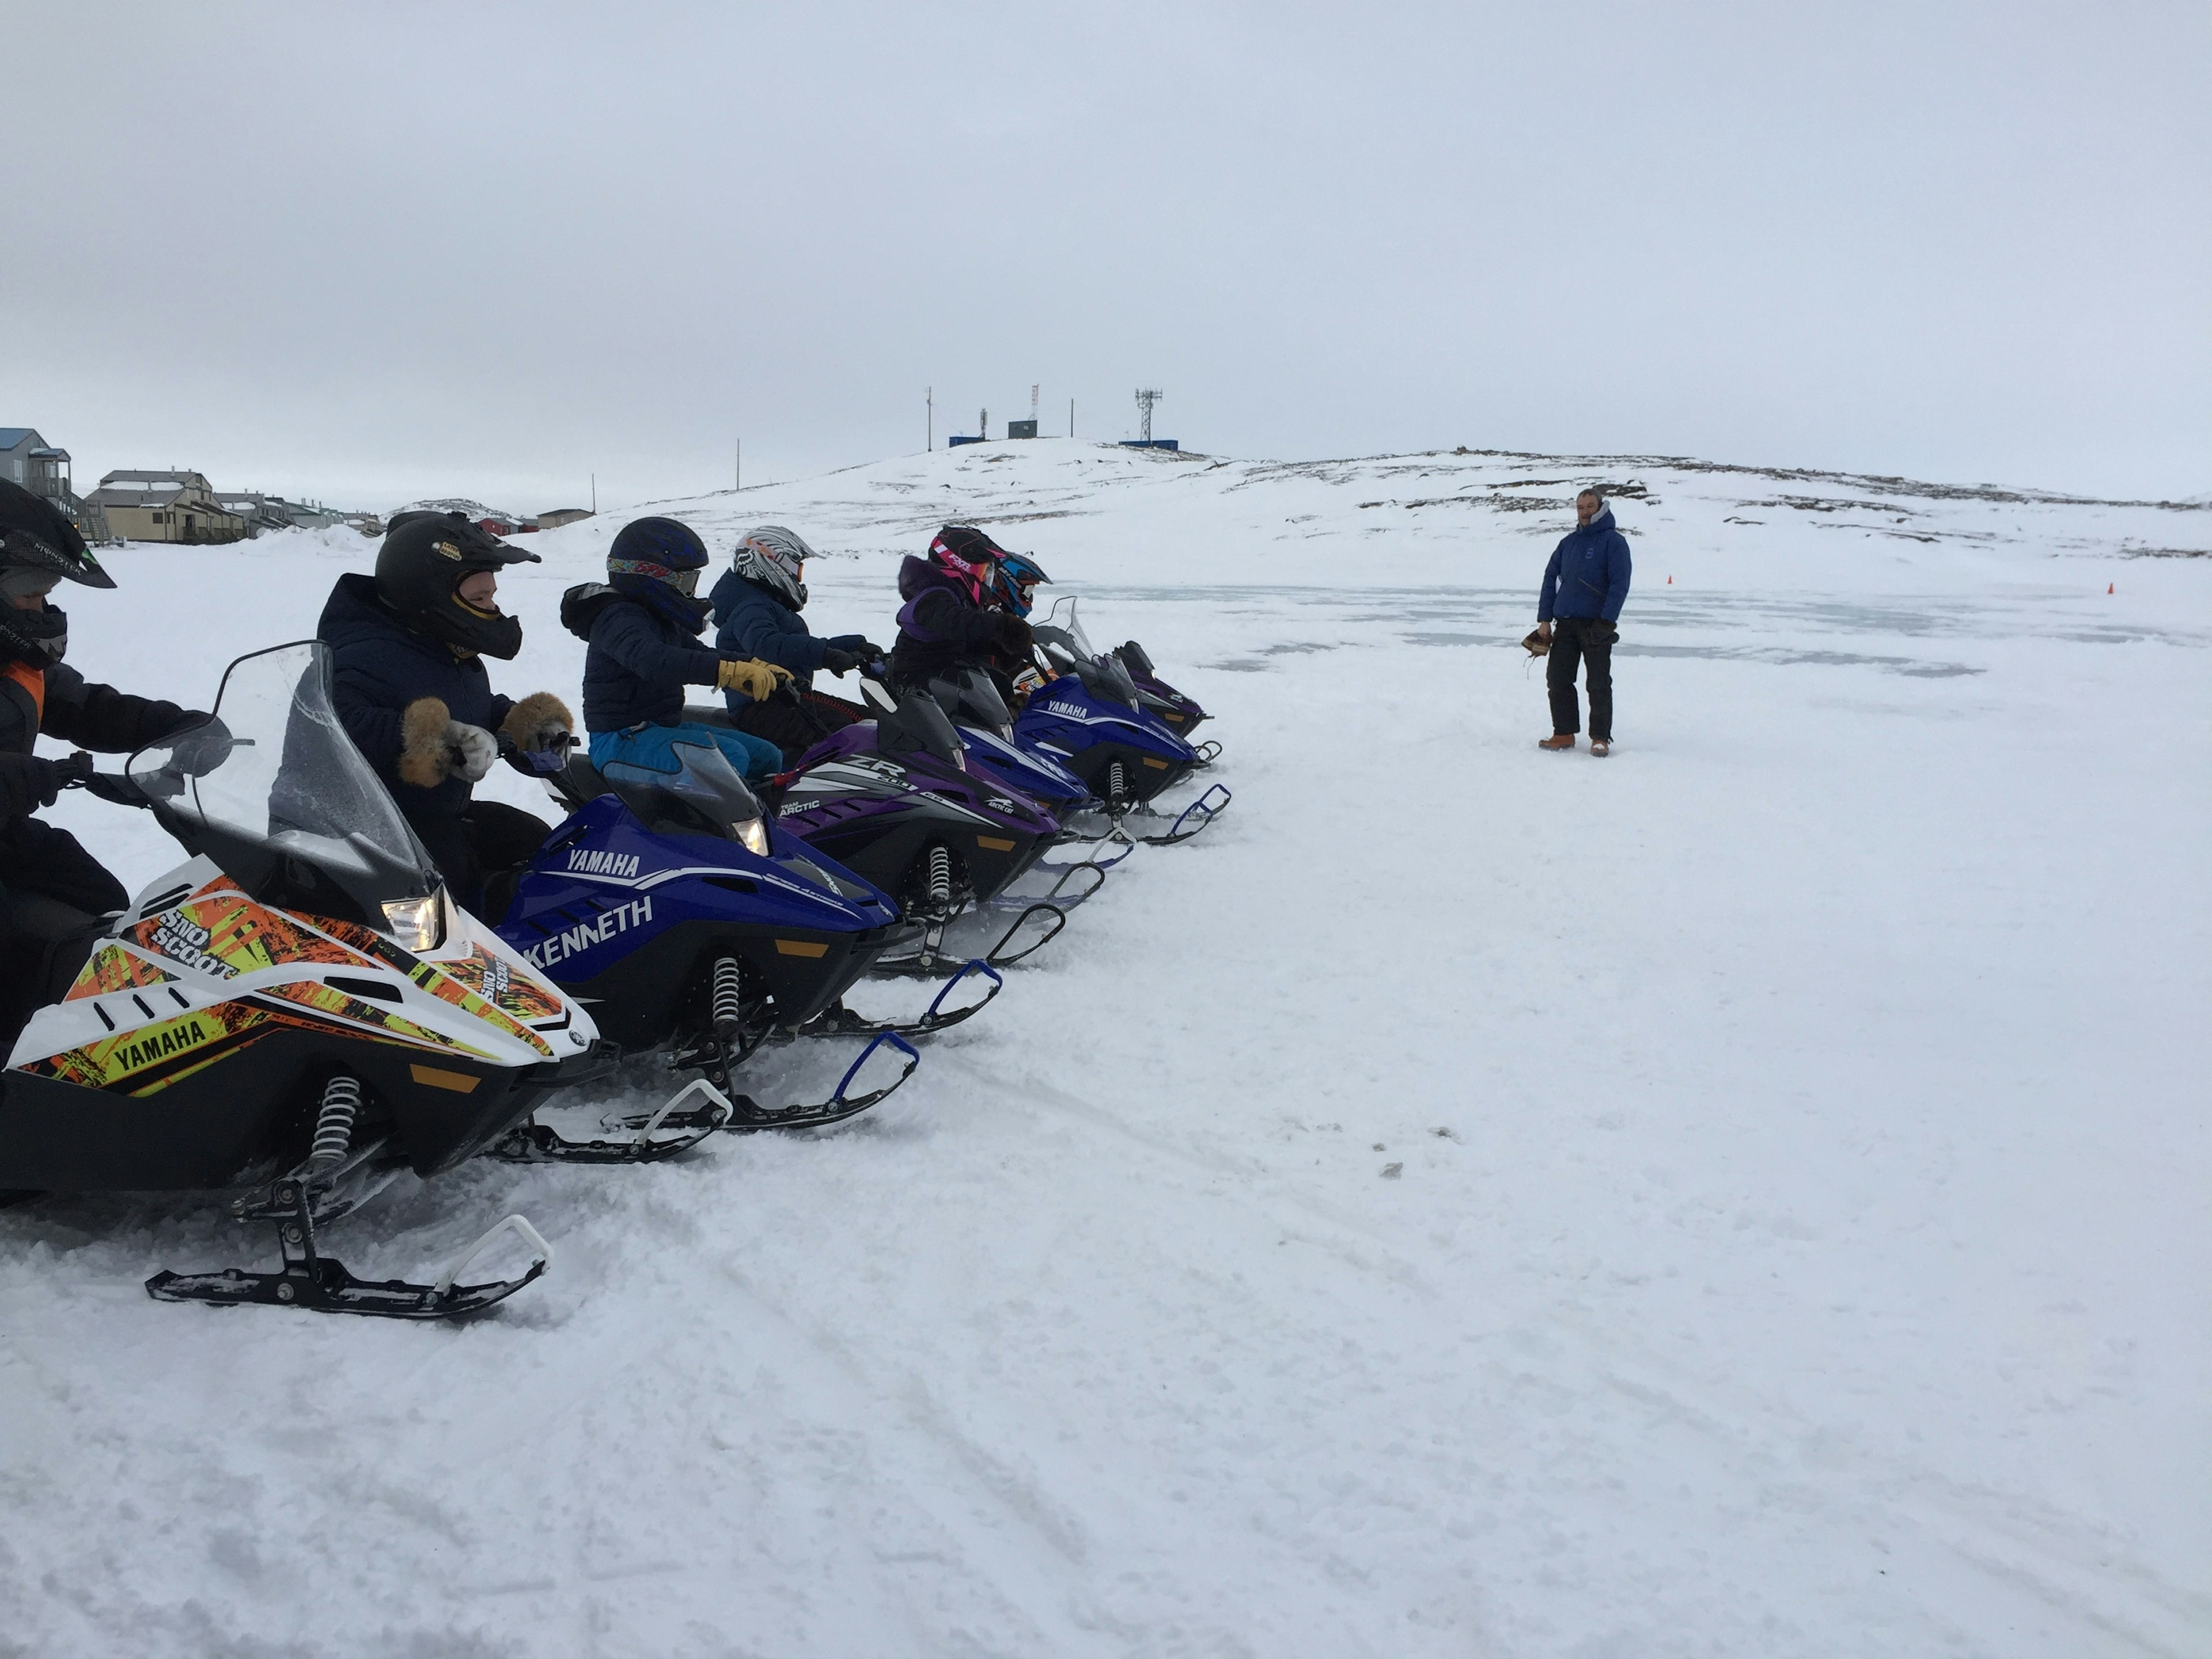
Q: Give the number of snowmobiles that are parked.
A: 7